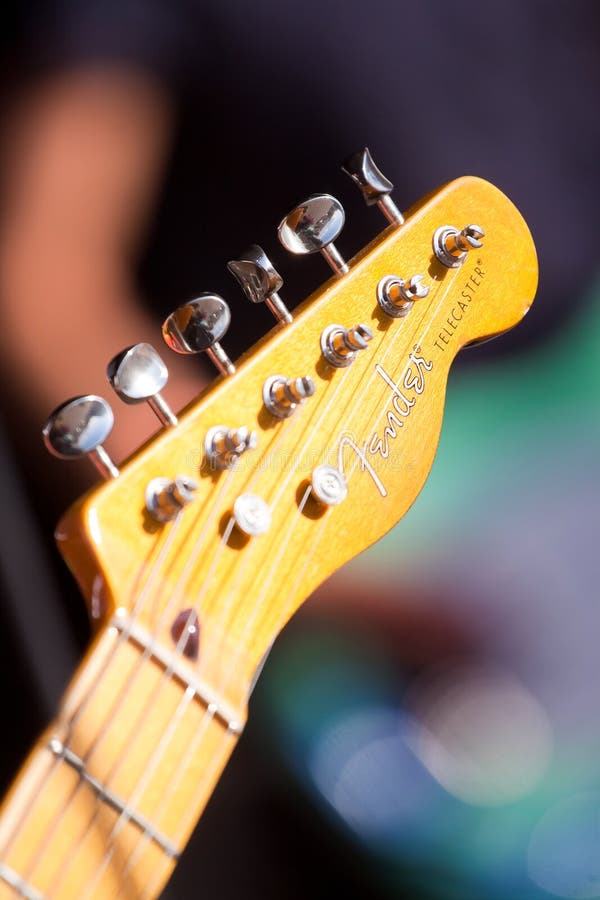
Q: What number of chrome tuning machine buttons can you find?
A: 6